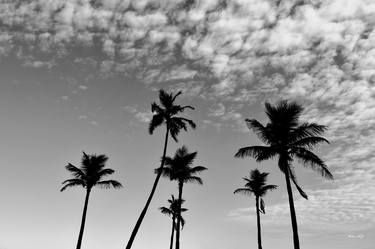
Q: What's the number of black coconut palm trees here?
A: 6